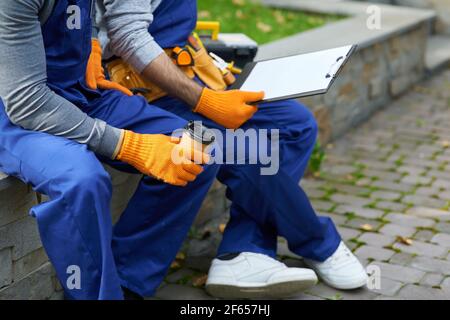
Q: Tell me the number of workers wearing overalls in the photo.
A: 2